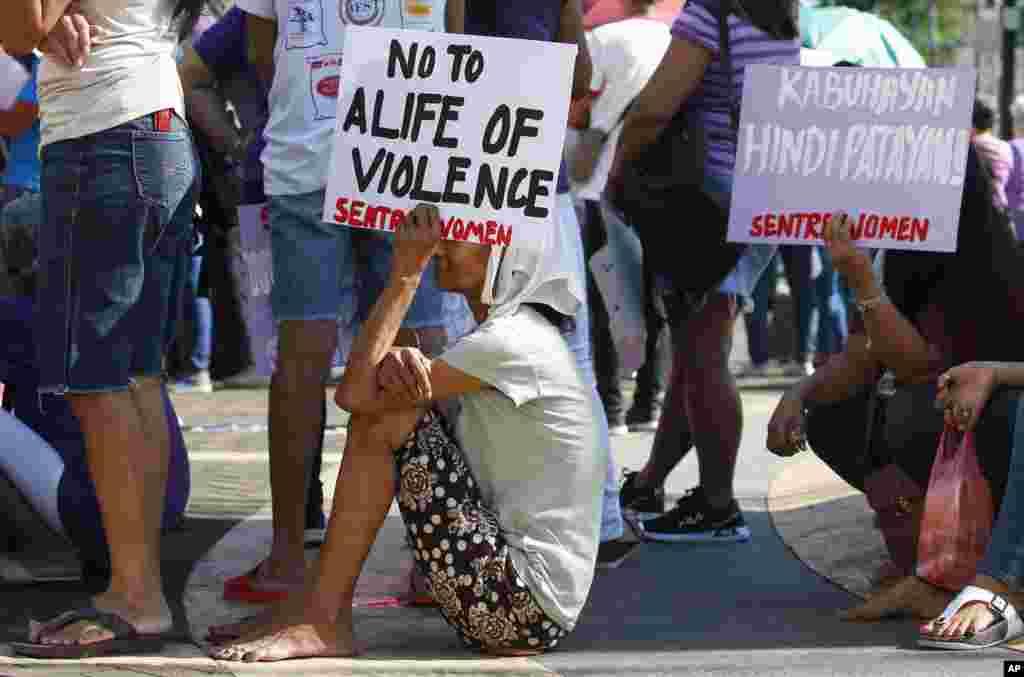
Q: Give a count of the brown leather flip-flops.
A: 1